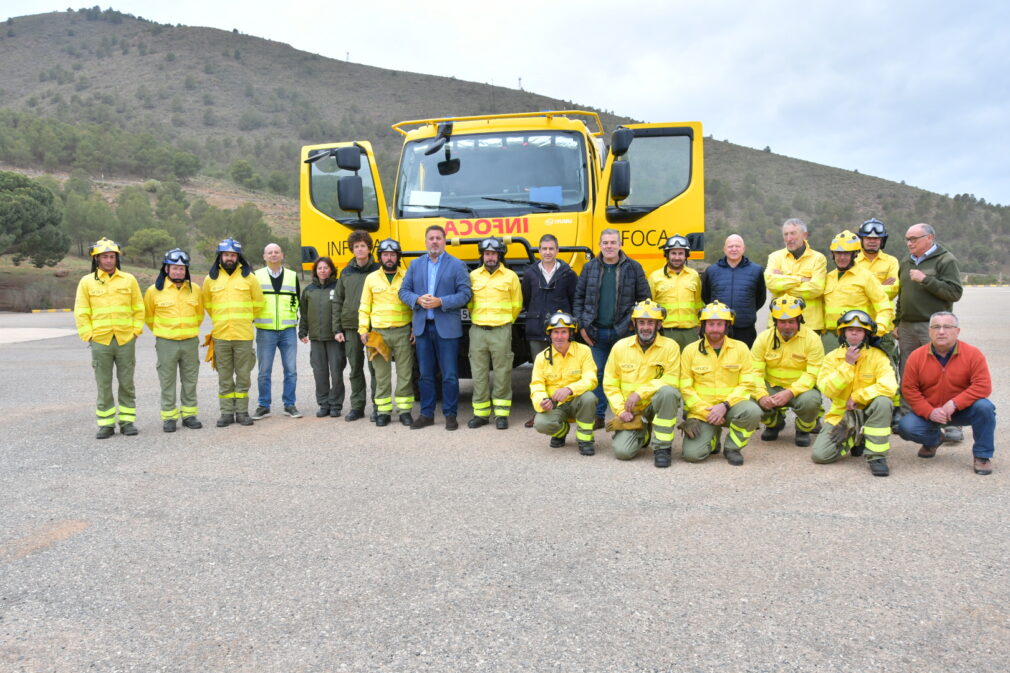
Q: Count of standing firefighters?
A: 9